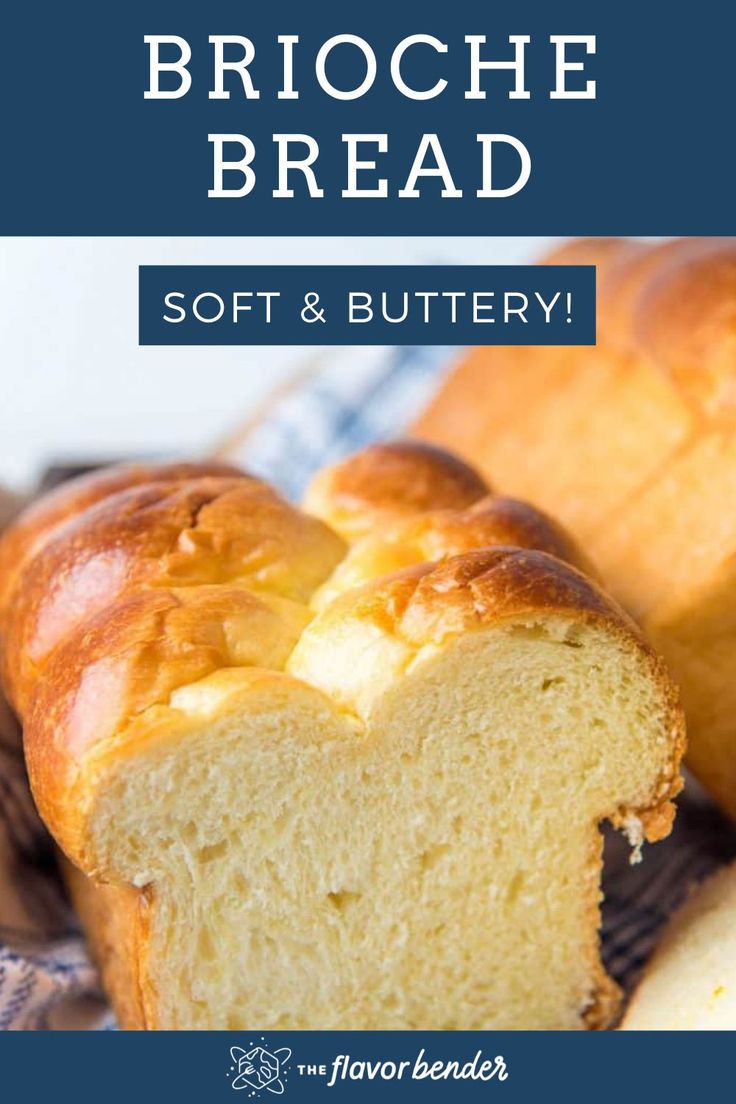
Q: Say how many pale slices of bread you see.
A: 1